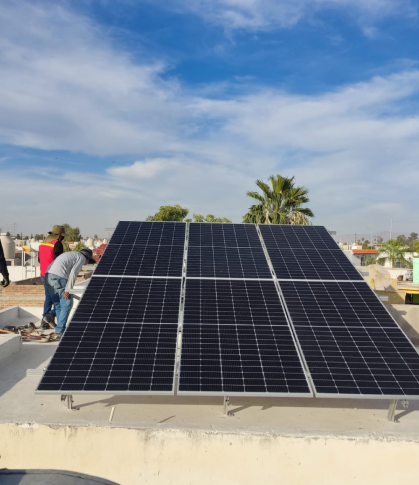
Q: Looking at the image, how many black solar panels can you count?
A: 6